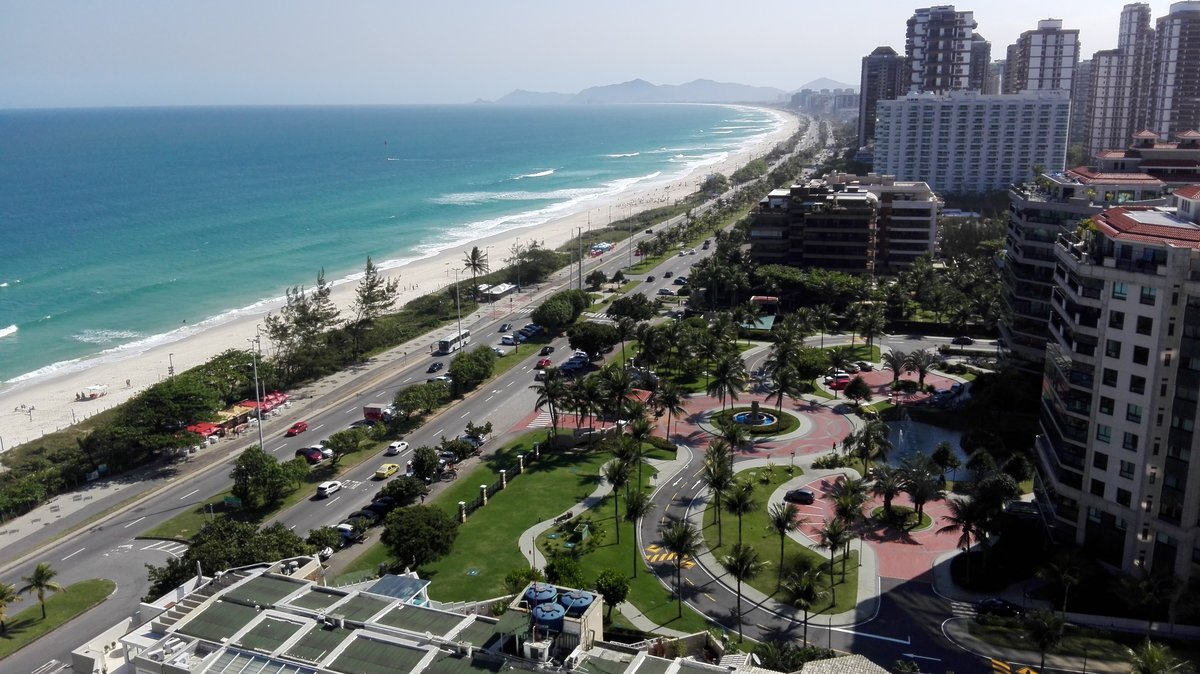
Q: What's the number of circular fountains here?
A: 1